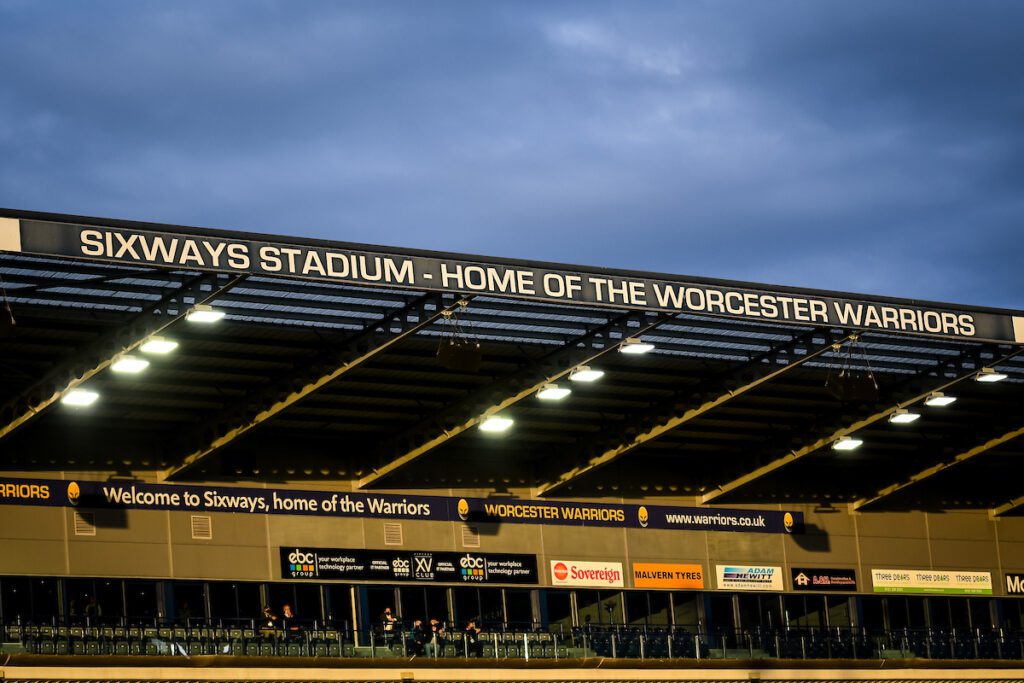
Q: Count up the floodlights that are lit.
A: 12